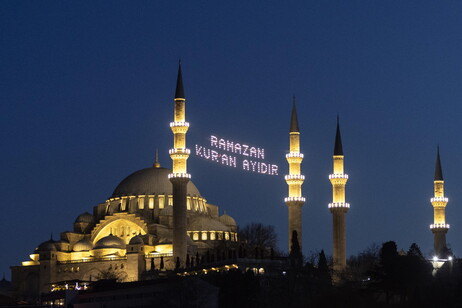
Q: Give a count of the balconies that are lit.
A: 10